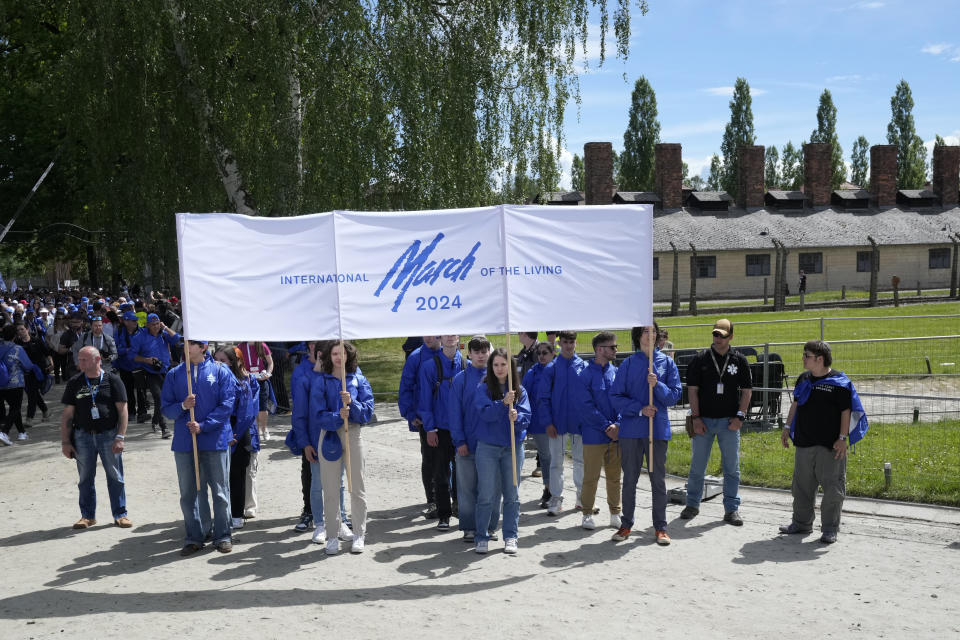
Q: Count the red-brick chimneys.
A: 6